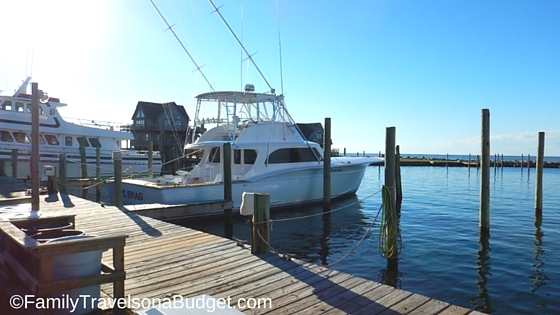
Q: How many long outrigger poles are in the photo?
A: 2